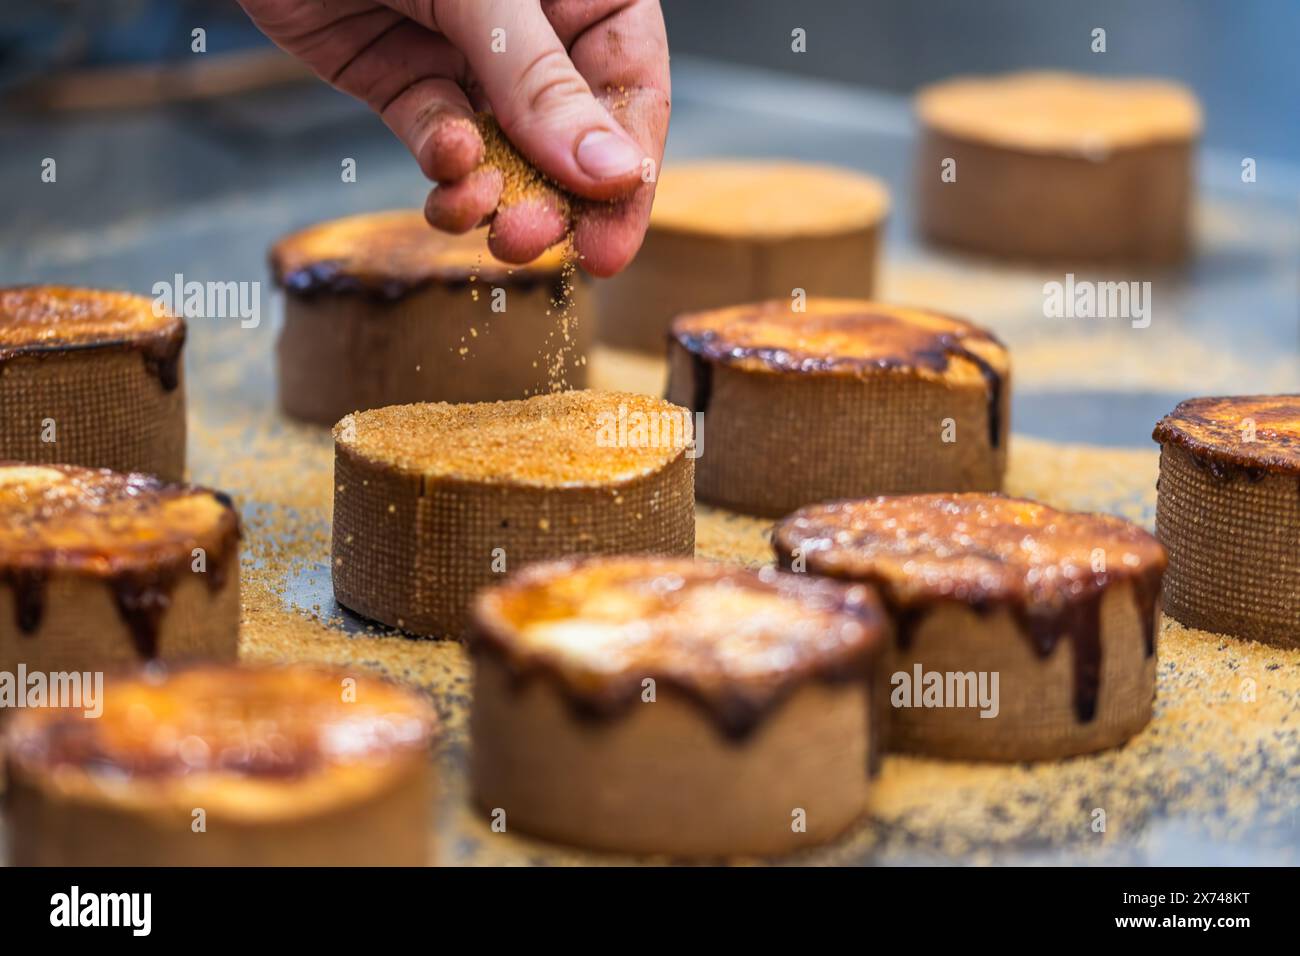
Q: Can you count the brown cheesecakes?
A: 11